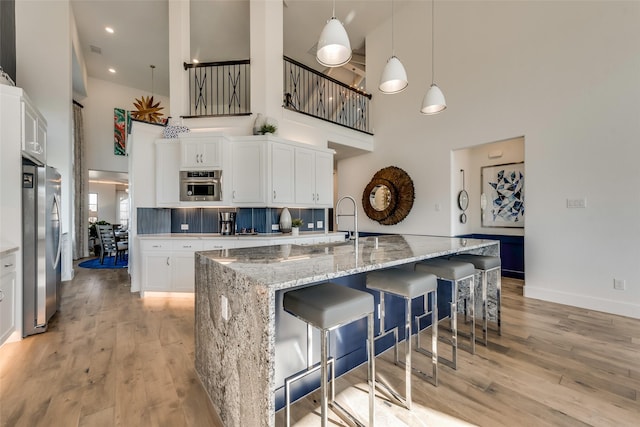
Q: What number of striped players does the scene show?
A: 0